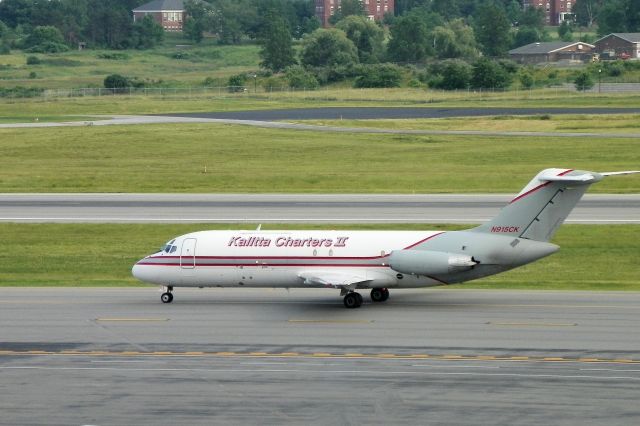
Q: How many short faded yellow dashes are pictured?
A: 3